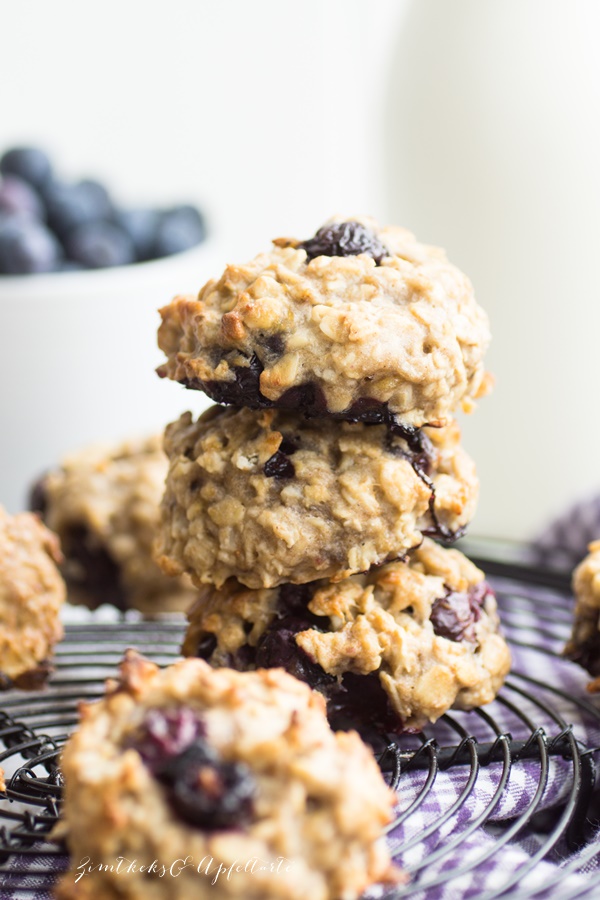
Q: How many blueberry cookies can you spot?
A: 7